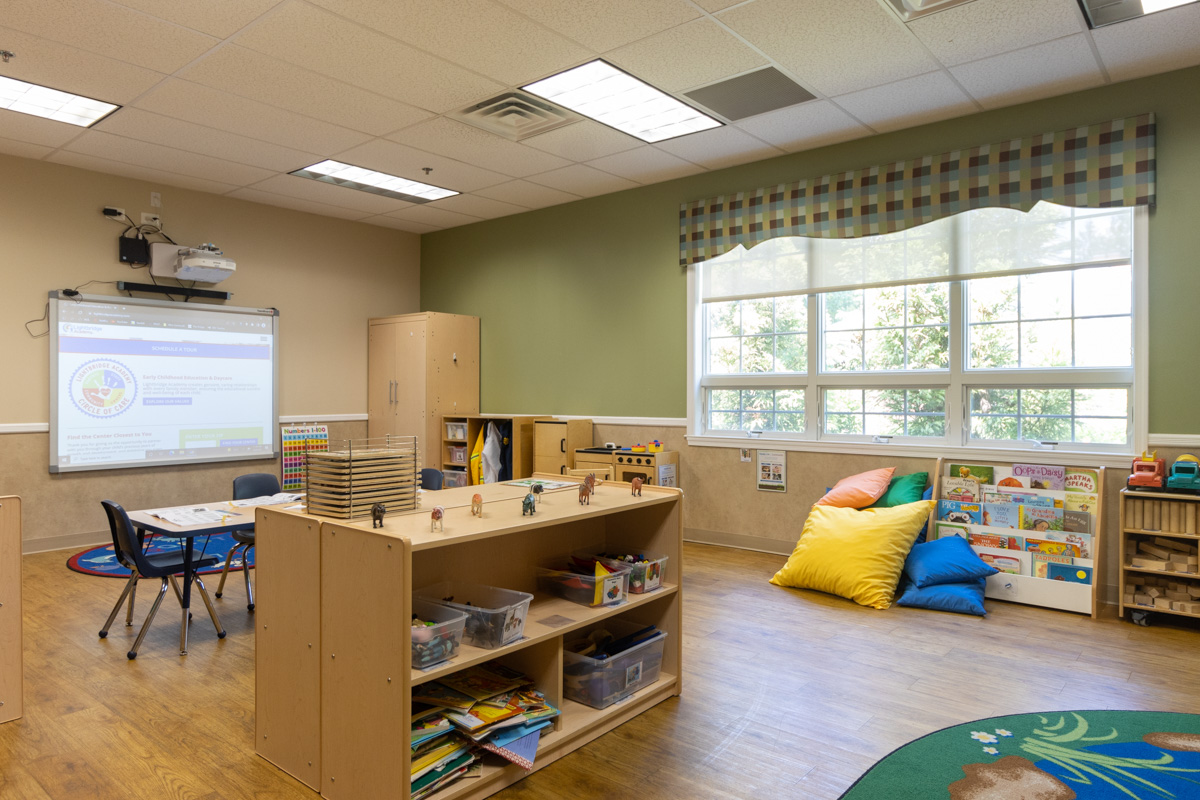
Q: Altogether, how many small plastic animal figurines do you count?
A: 8